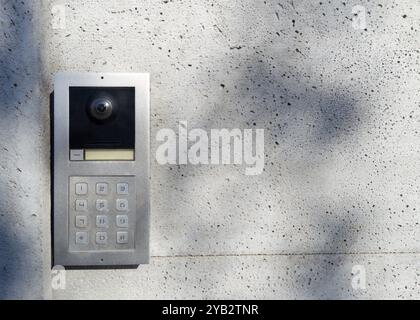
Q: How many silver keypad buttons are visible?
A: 12